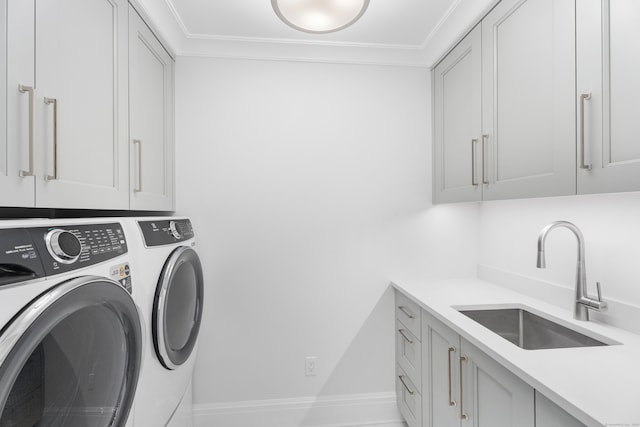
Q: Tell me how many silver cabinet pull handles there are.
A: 11